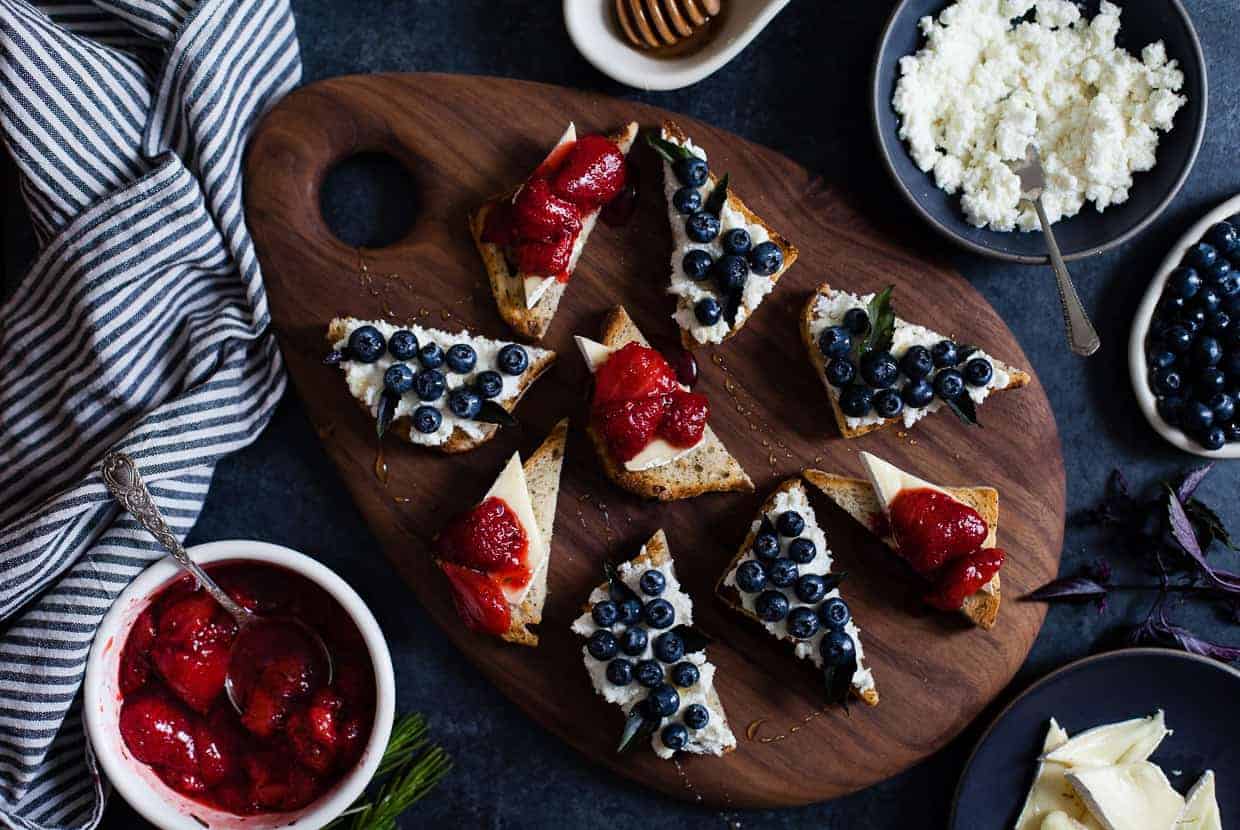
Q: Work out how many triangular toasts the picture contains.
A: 9